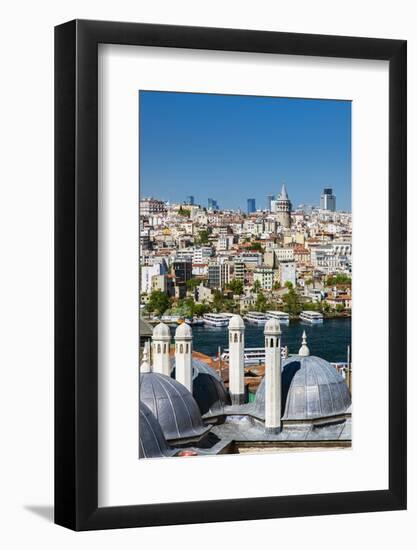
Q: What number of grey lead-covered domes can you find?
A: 4